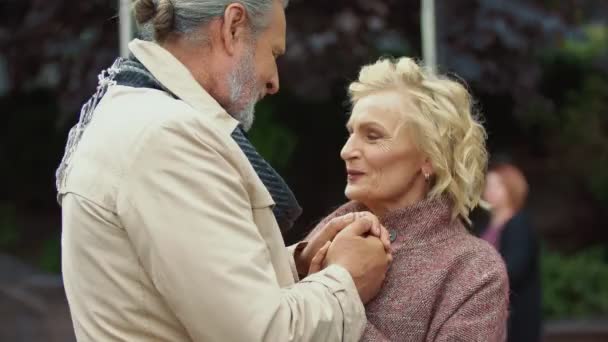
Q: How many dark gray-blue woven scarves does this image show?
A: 1